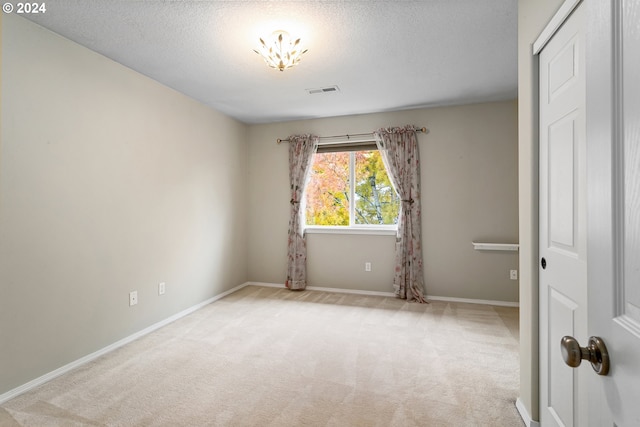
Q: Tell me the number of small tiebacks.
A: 2